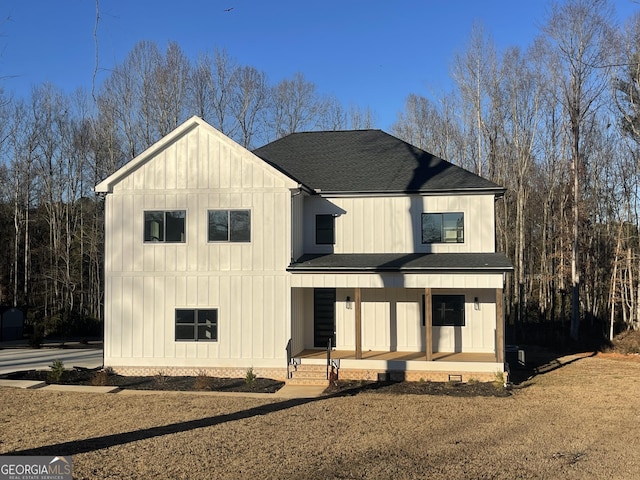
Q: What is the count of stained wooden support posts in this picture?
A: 3